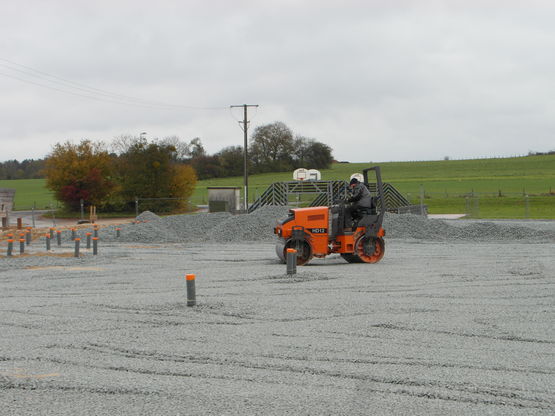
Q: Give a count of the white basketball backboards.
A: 3